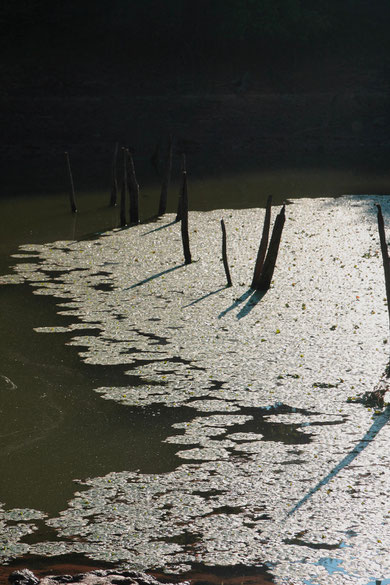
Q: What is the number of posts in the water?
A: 11